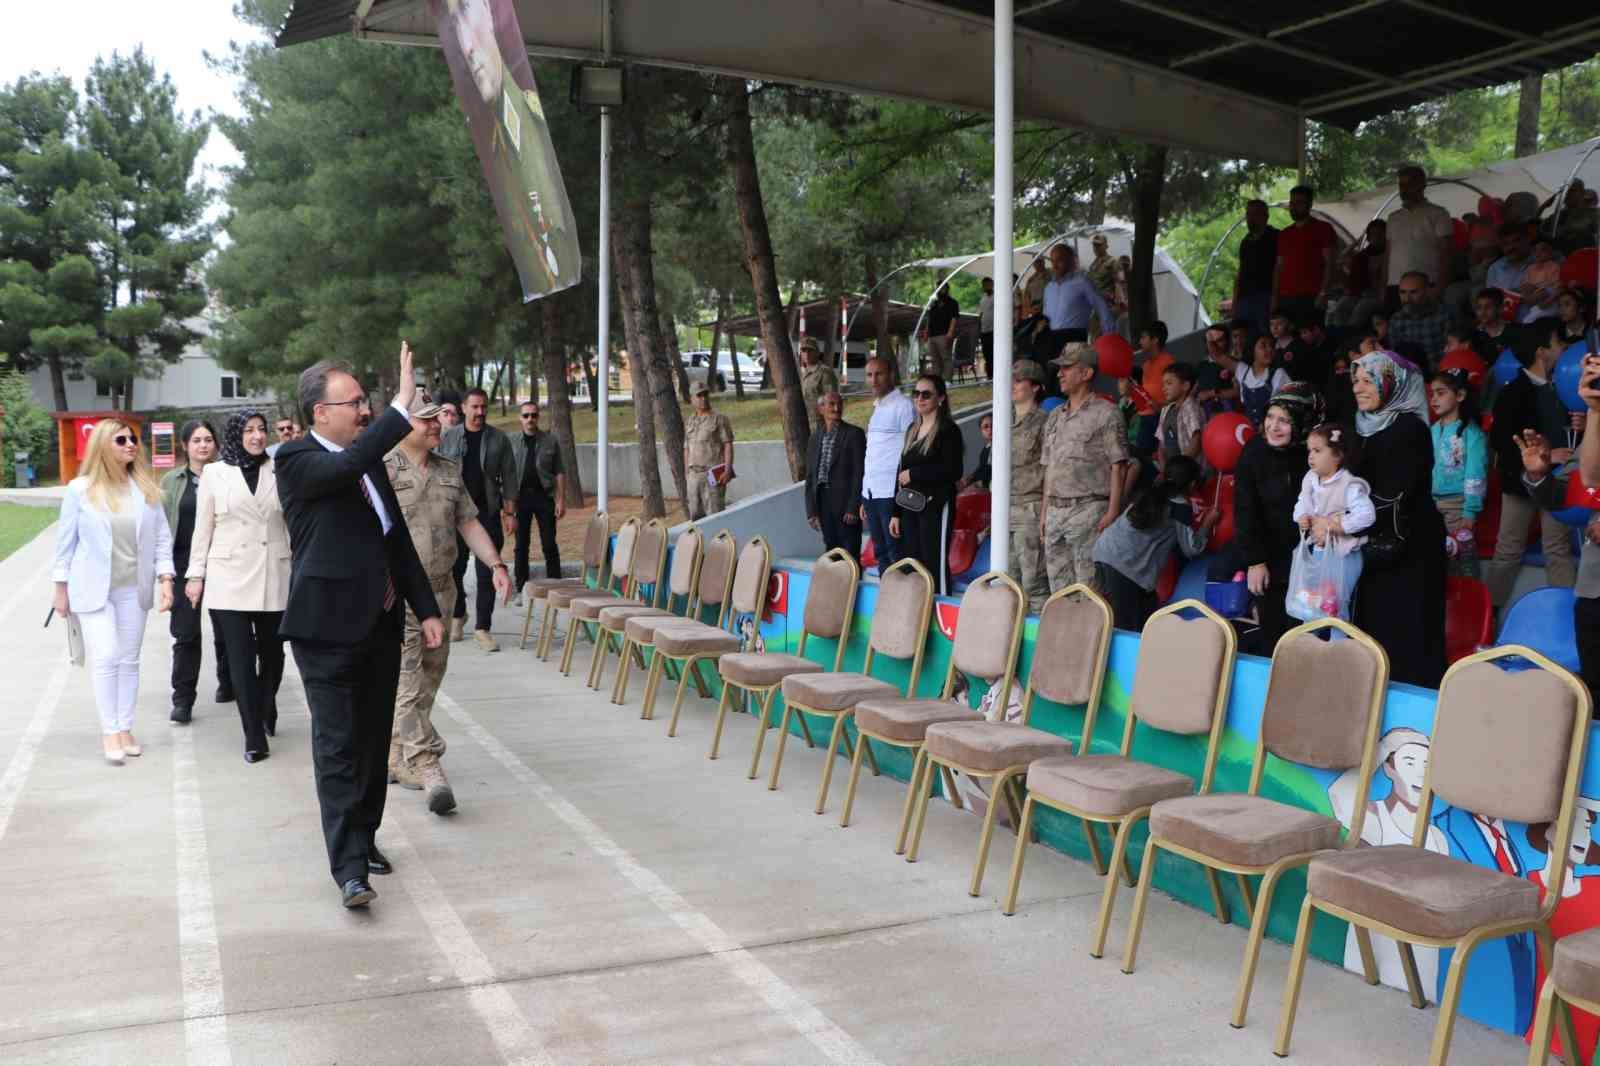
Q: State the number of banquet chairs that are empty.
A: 14